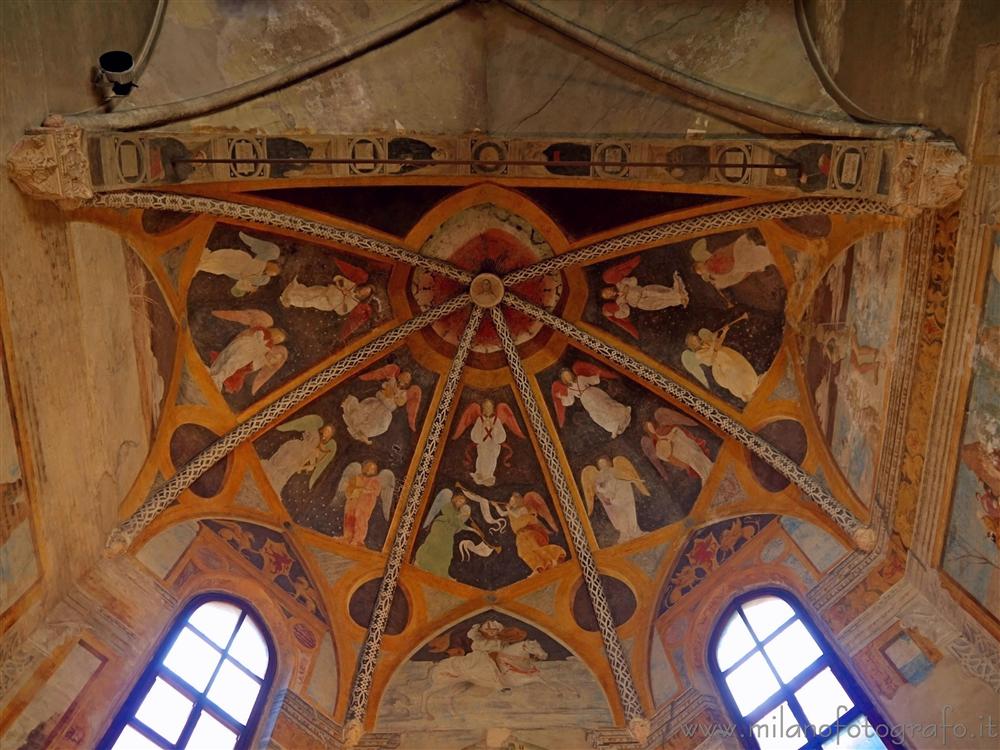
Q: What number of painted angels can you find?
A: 15